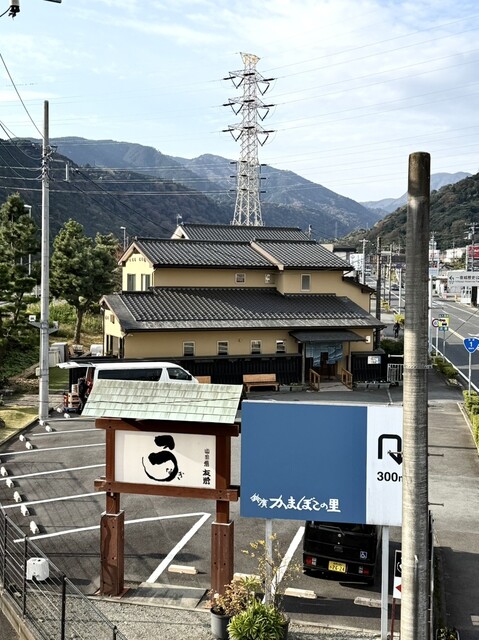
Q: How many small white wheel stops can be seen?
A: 11